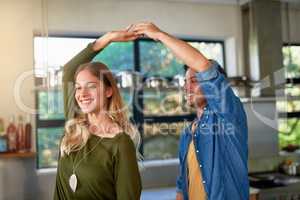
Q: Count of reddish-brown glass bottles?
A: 3